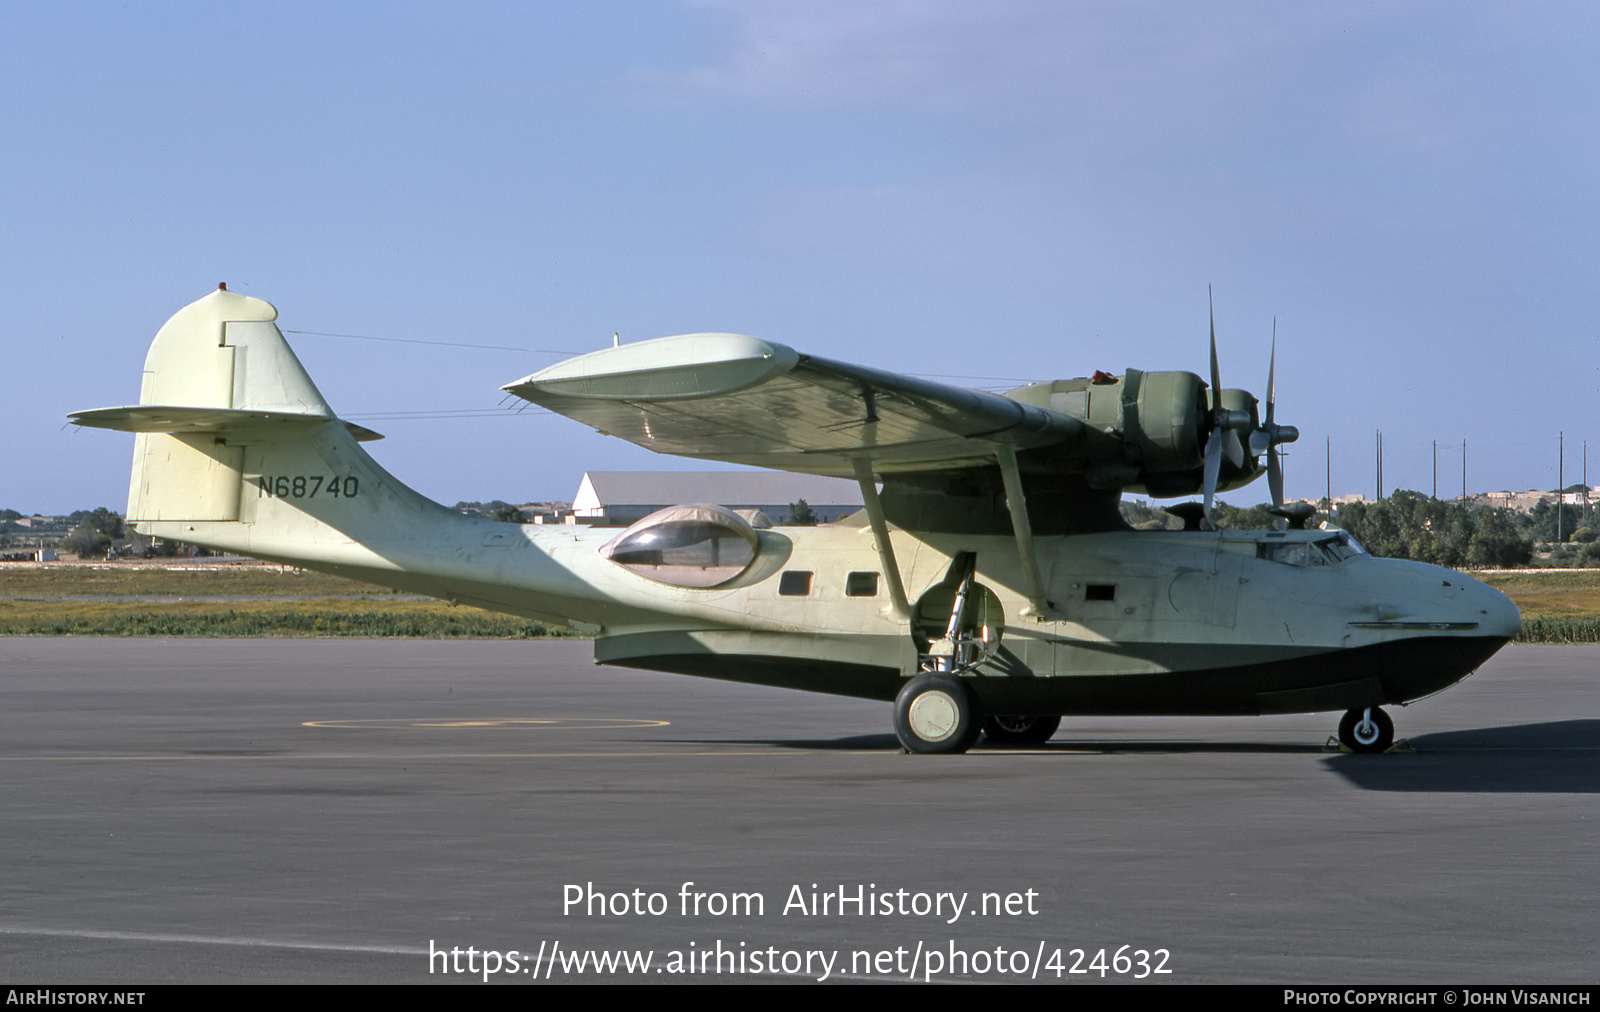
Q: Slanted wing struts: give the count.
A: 2